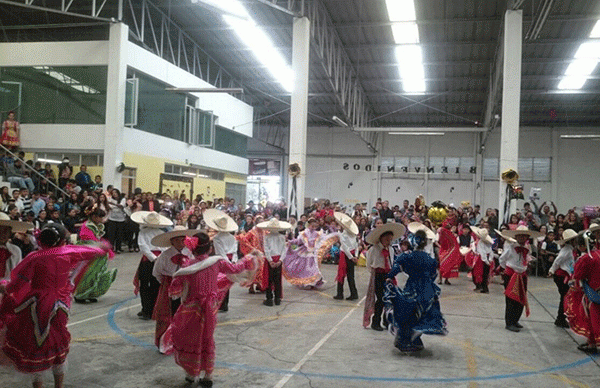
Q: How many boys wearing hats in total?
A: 13